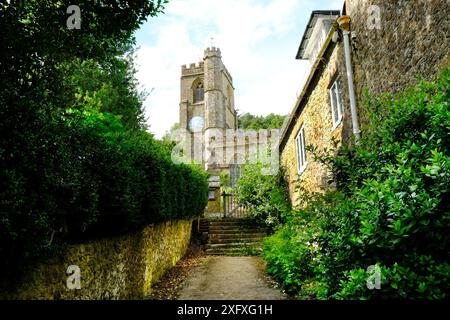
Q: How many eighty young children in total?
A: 0